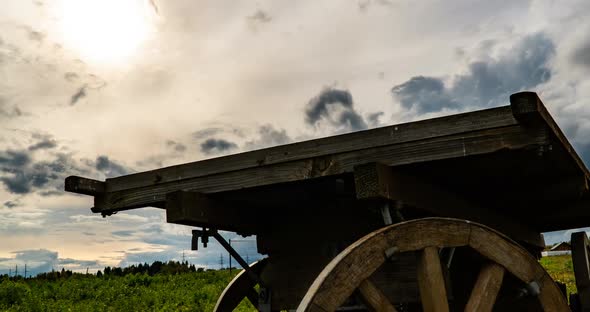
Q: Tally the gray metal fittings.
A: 2